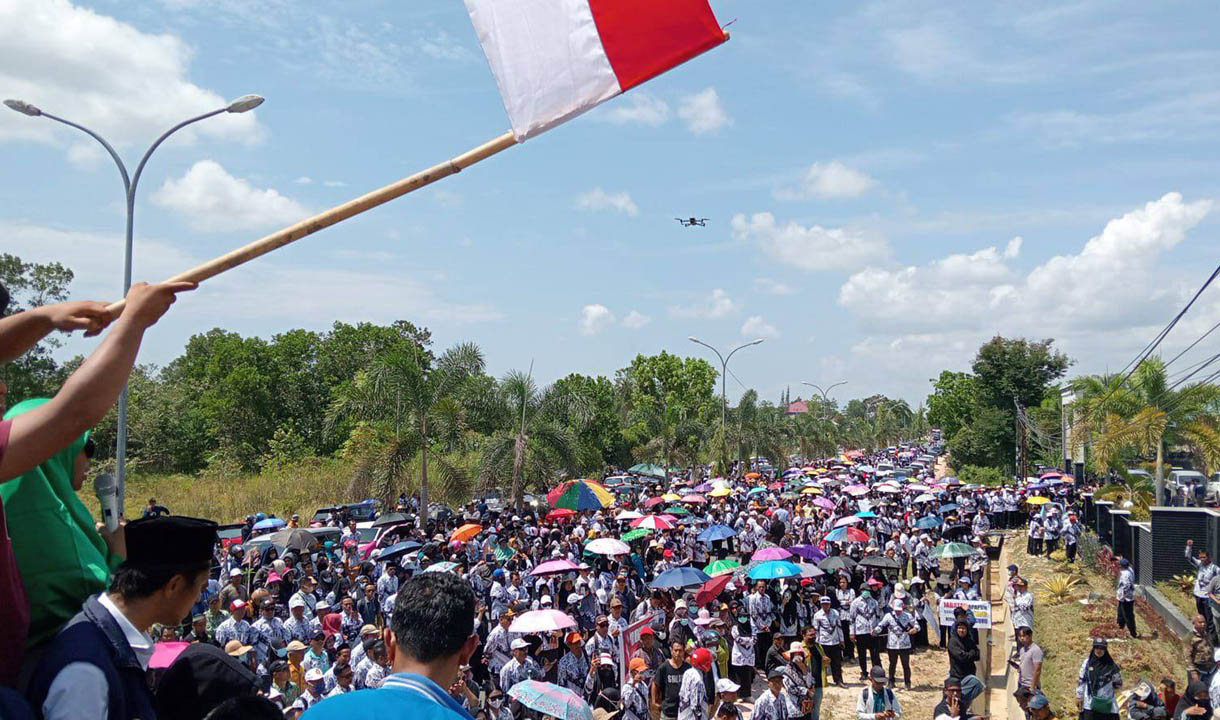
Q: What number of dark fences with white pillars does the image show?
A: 1